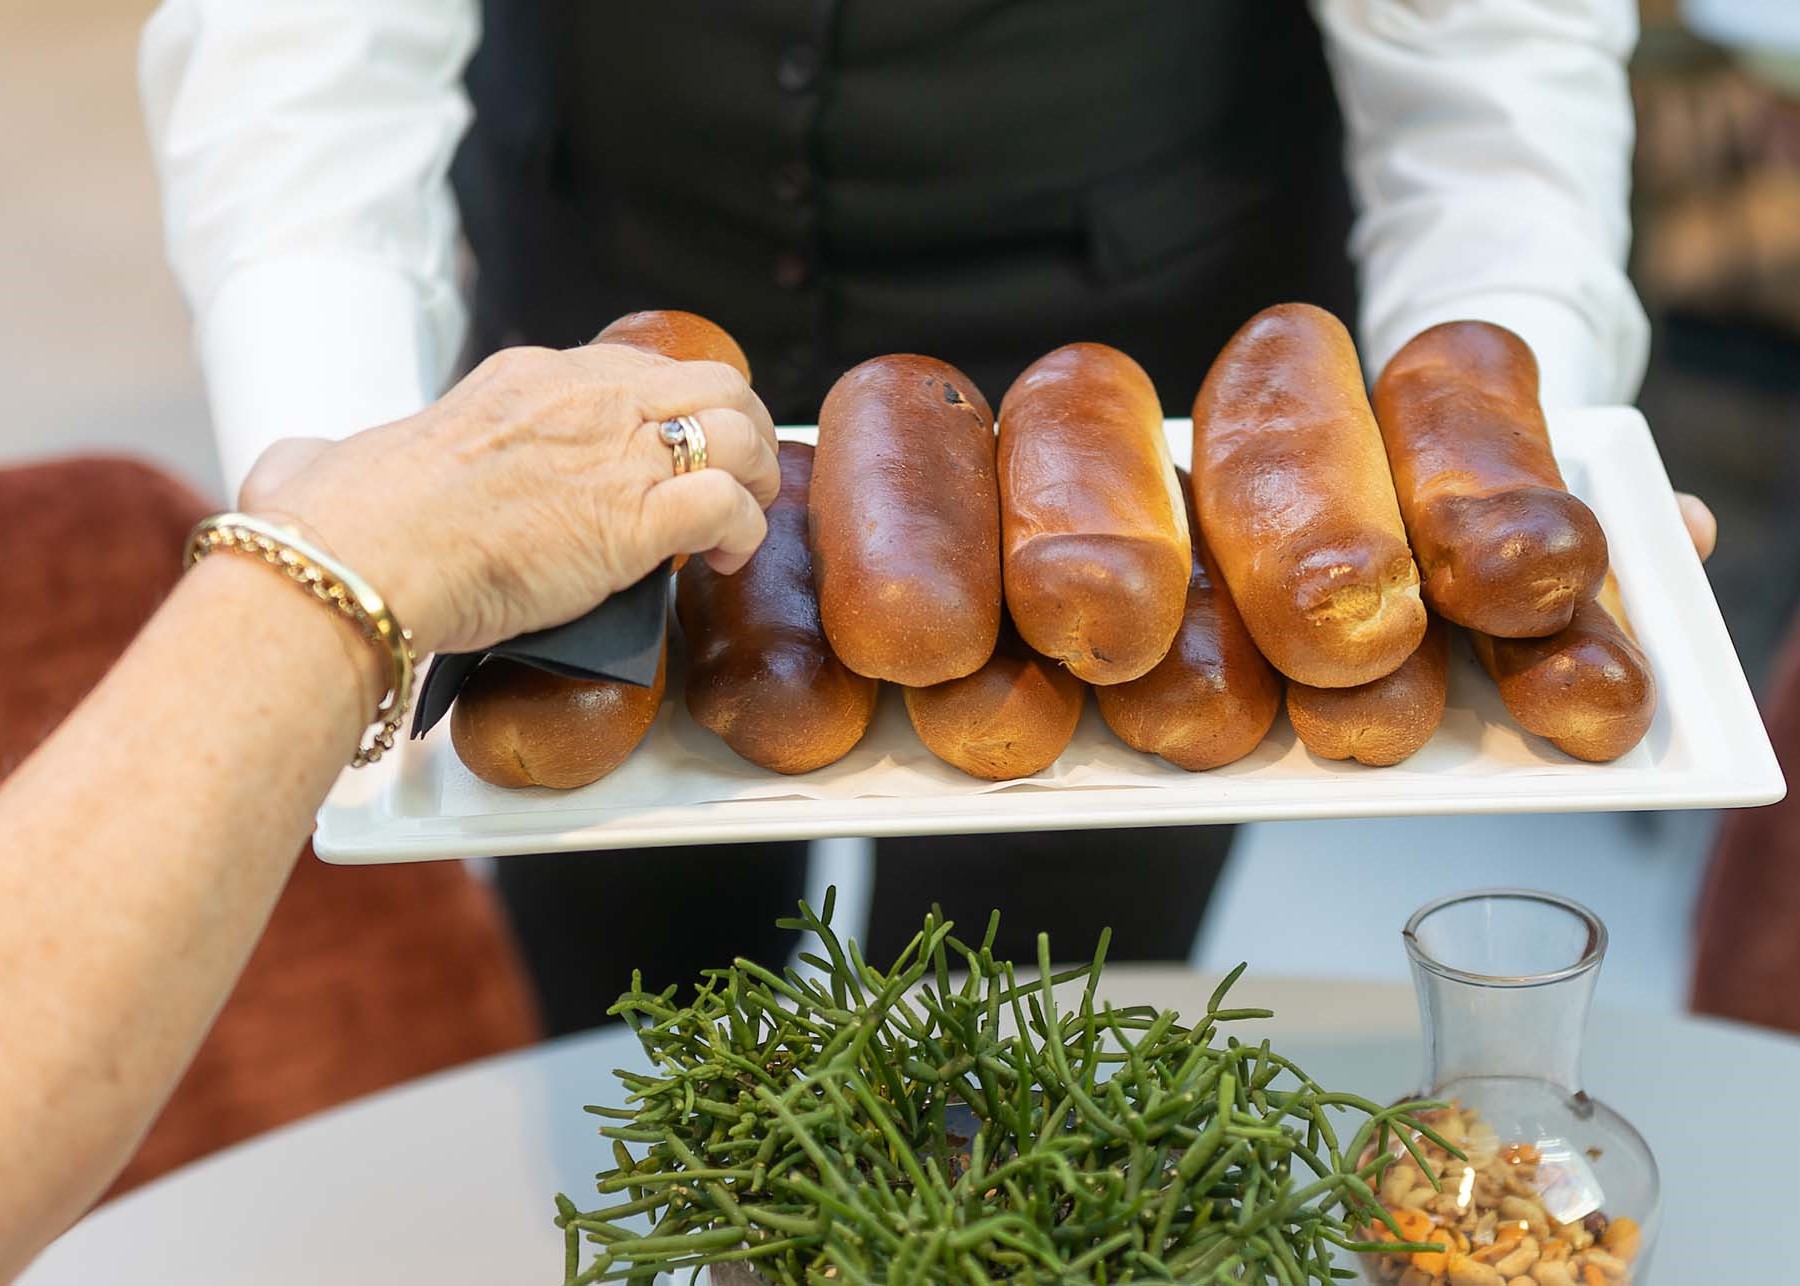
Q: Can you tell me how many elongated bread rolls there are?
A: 11